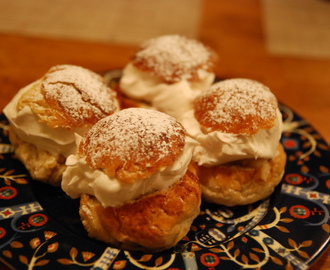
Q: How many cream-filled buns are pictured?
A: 4